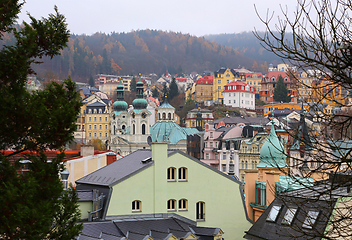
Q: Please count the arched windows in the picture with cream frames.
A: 6